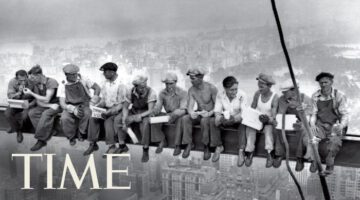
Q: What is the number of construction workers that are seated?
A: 11